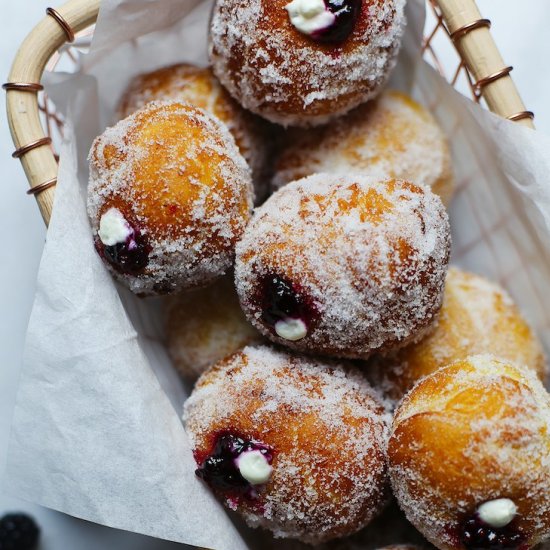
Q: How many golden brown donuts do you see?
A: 9